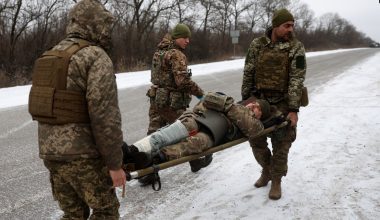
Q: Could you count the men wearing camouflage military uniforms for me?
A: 4